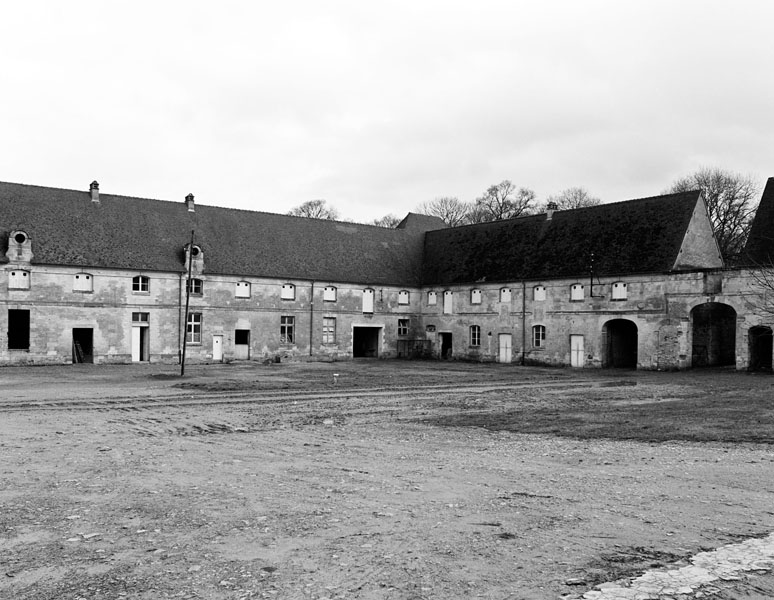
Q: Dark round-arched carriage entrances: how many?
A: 3